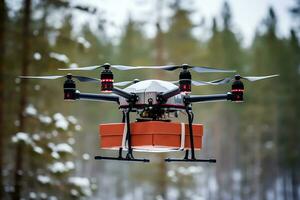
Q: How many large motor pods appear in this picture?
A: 4